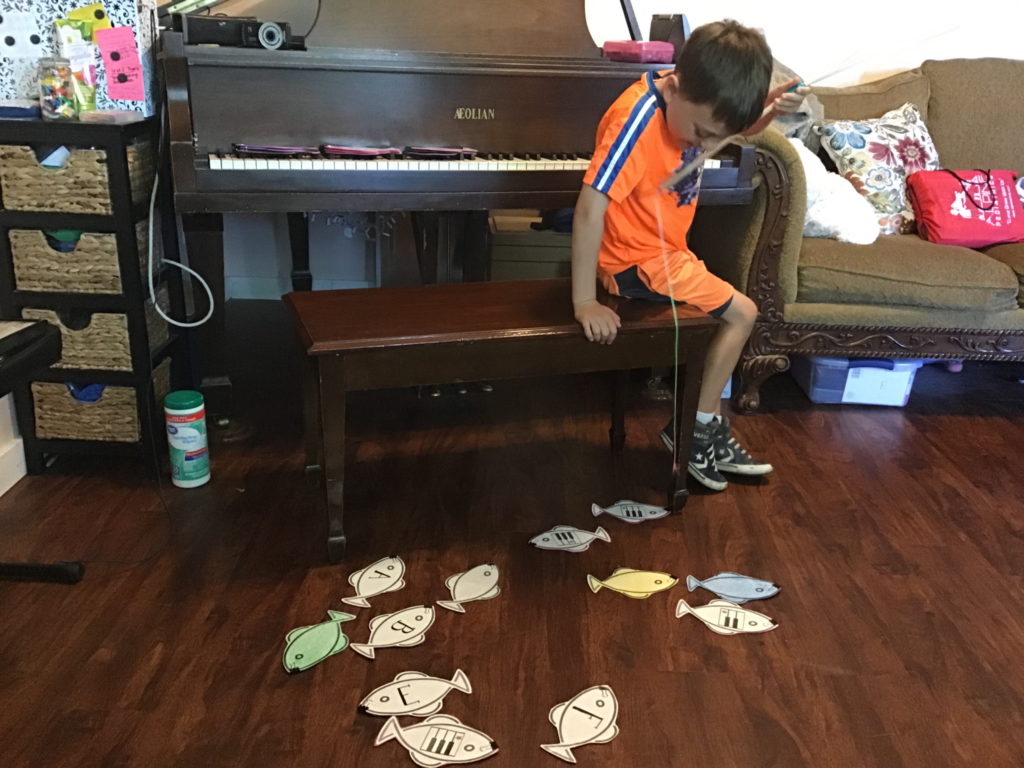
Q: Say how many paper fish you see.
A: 12